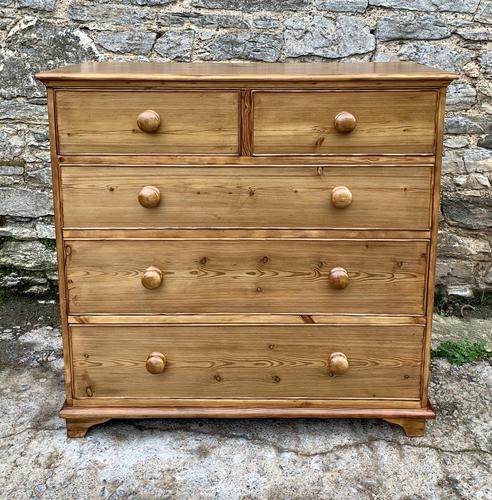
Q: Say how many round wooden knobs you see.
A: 8